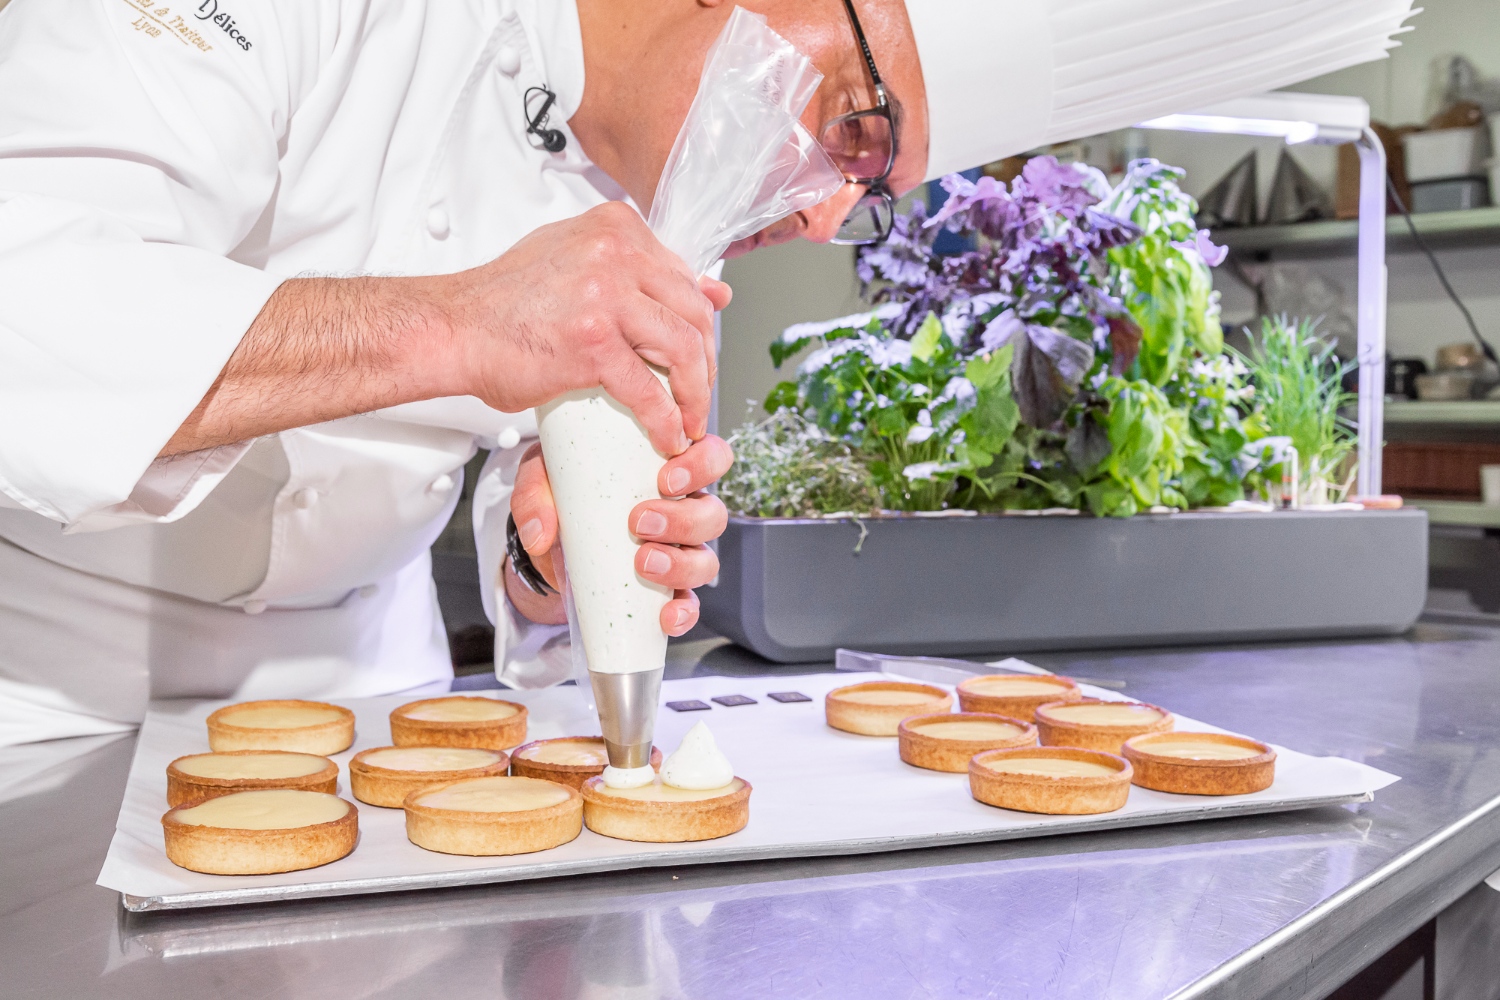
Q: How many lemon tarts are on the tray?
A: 14